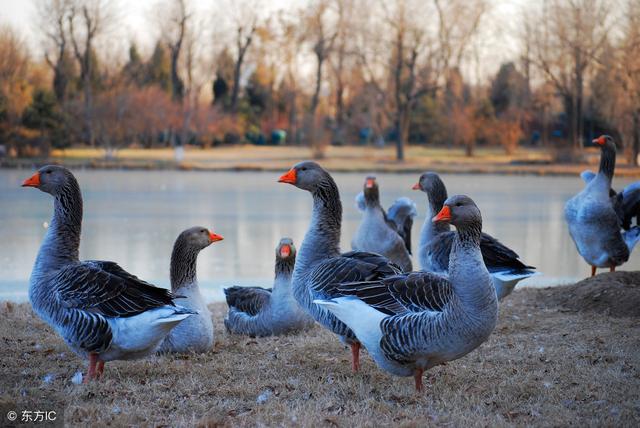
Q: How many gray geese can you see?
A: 8